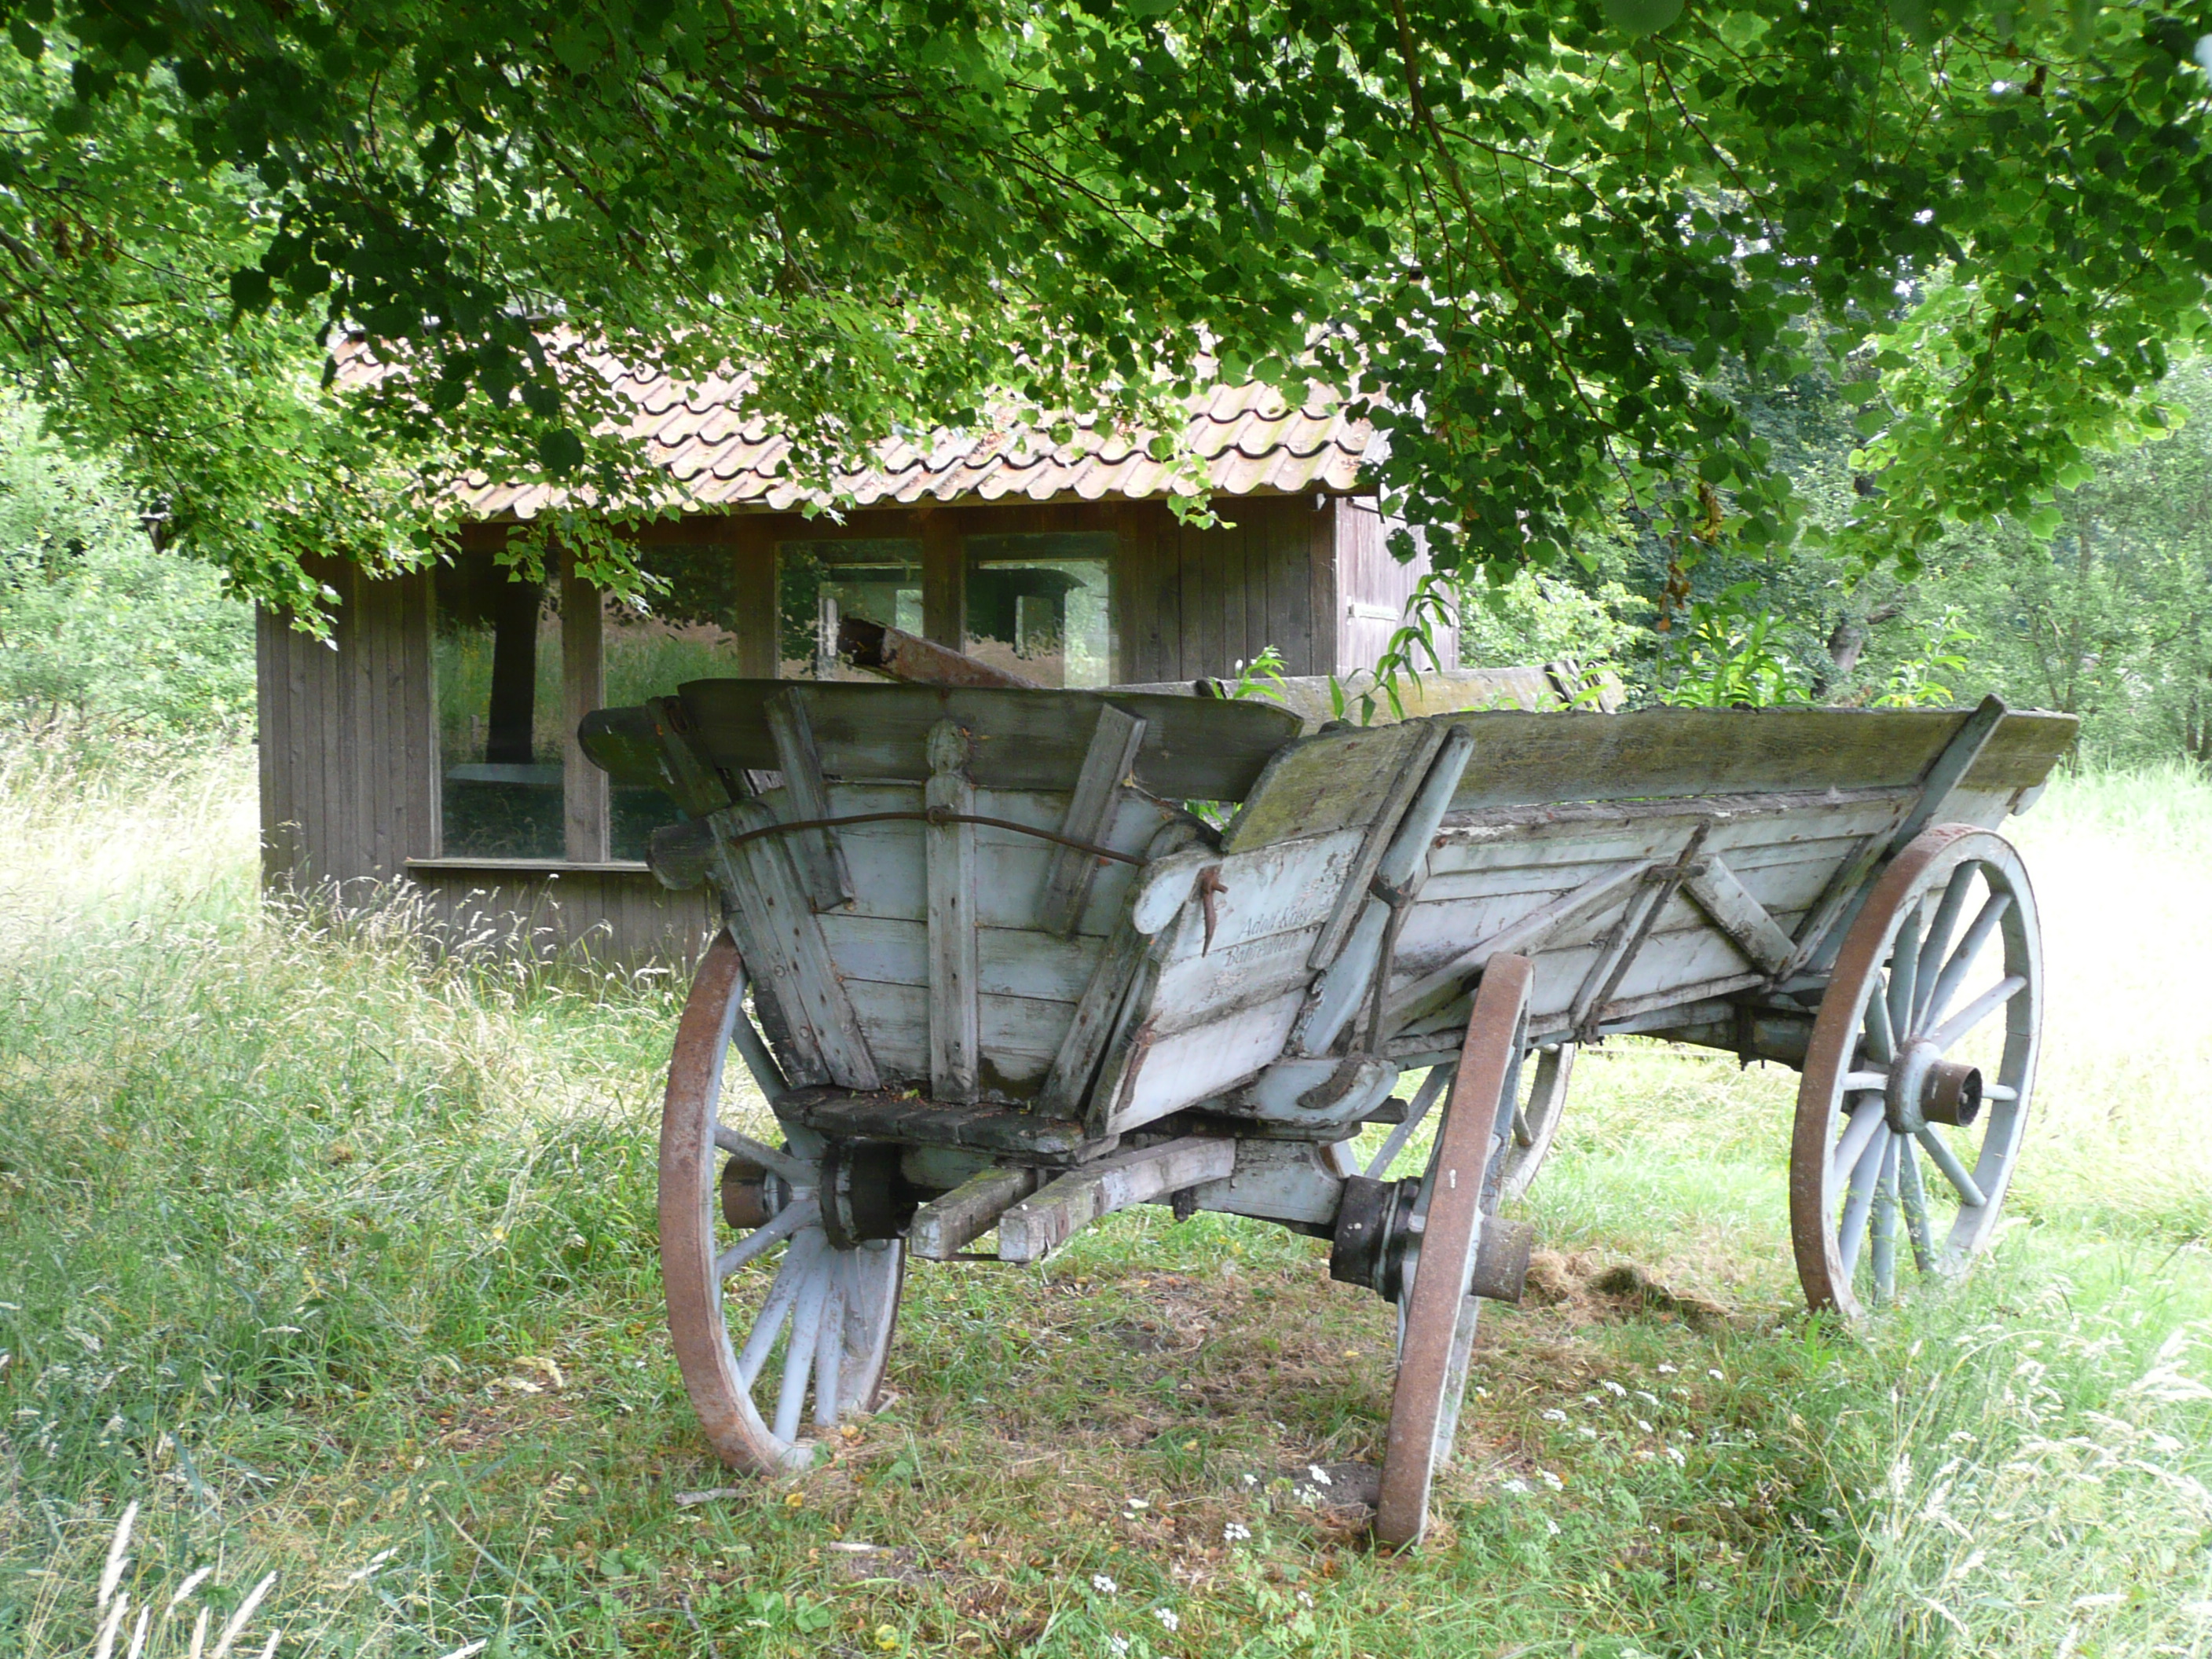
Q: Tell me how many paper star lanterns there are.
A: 0